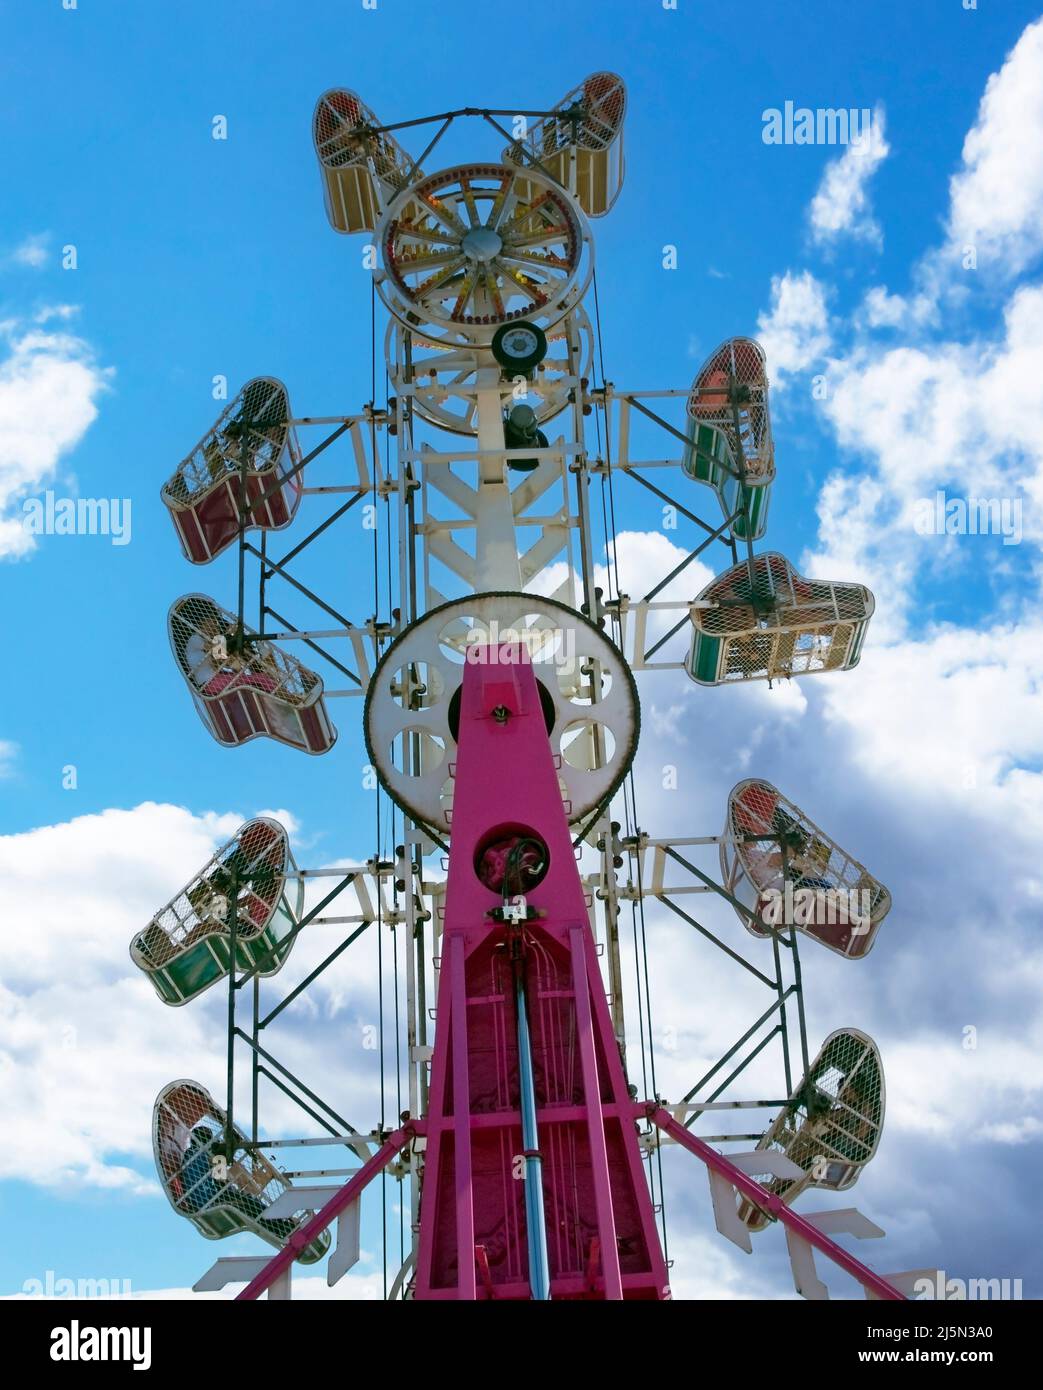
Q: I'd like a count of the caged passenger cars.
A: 10